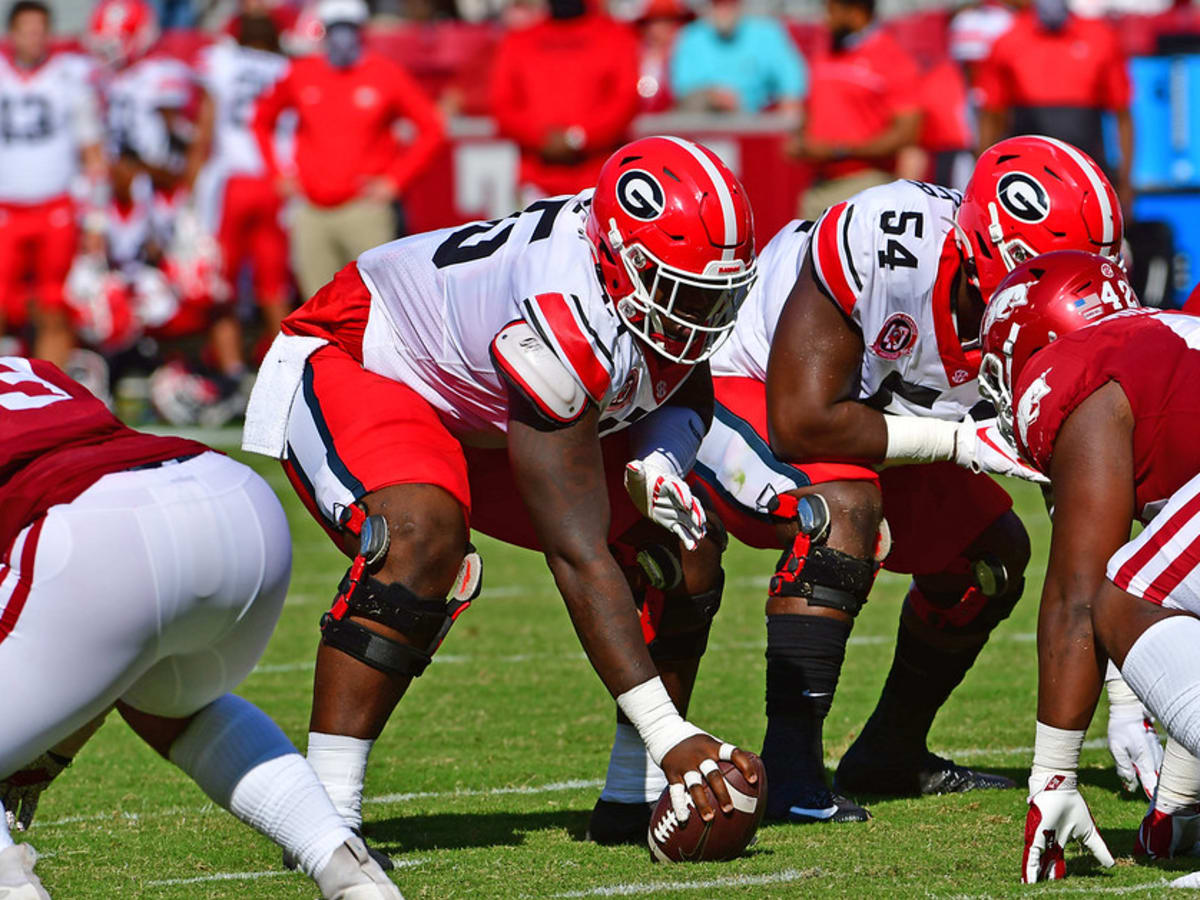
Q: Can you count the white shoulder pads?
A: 1